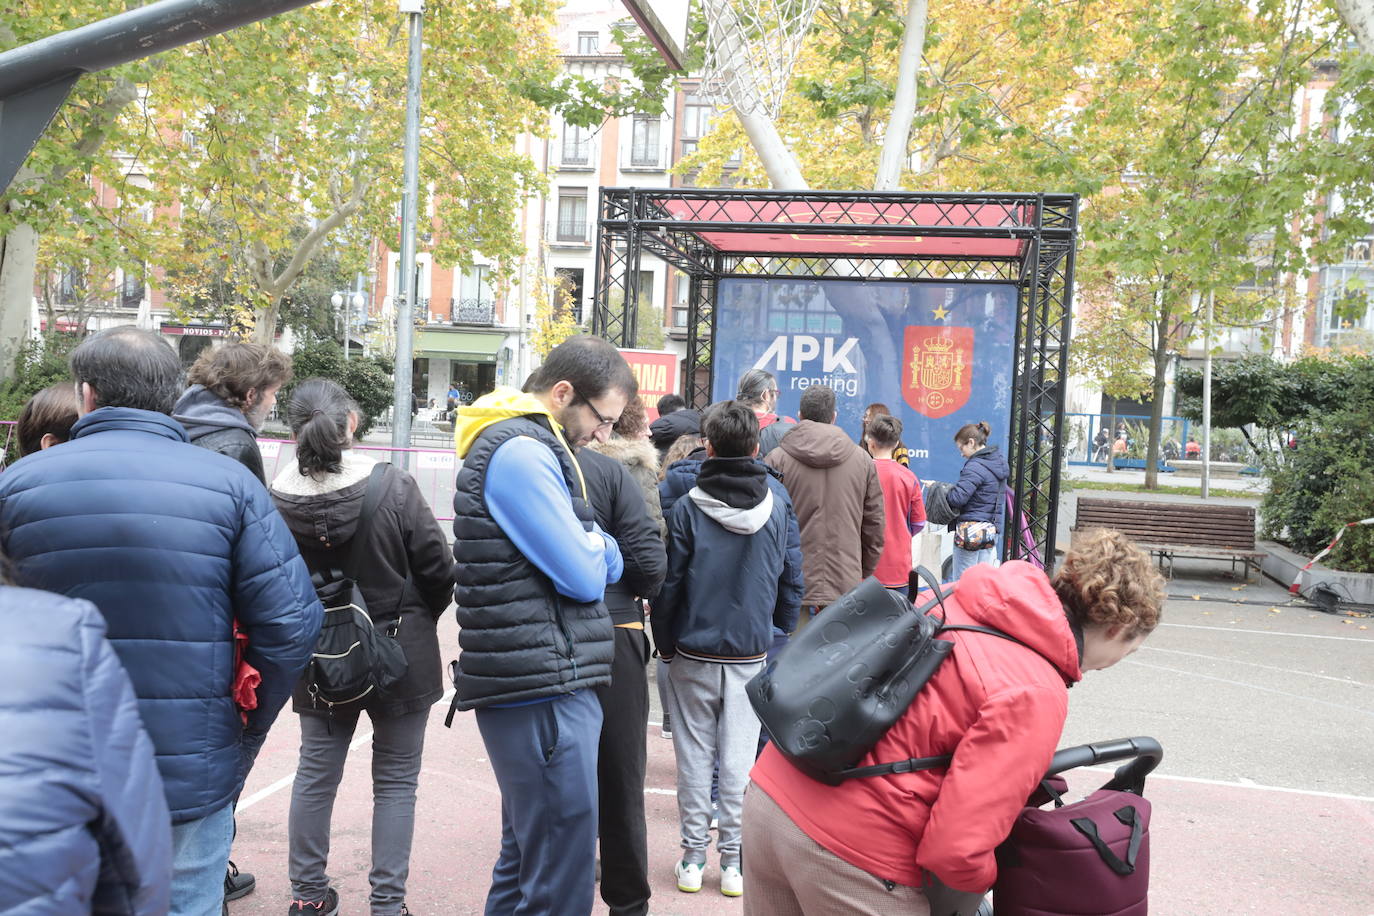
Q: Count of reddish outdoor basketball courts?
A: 1